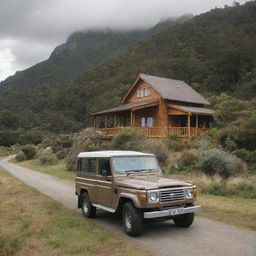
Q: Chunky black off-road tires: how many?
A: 3